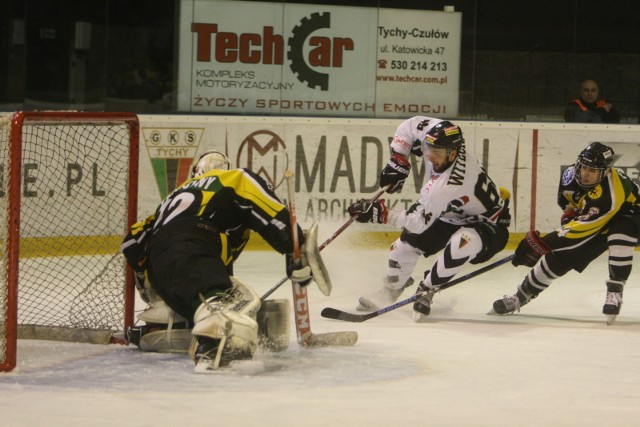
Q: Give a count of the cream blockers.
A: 1